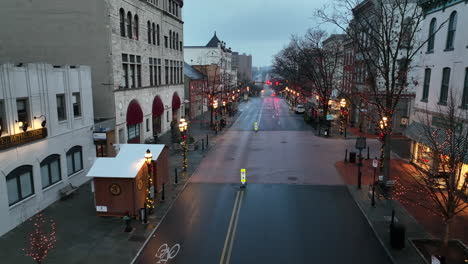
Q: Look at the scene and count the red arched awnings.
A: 3